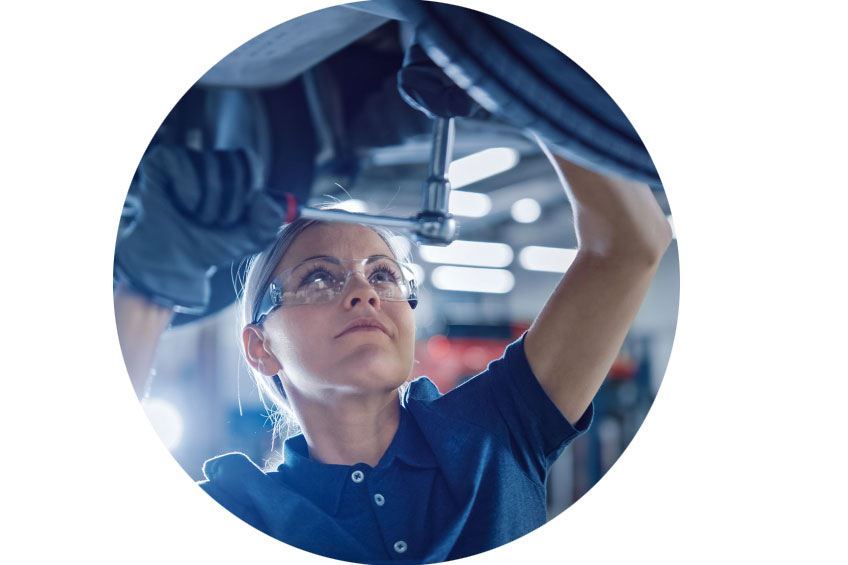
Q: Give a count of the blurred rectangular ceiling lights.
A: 5